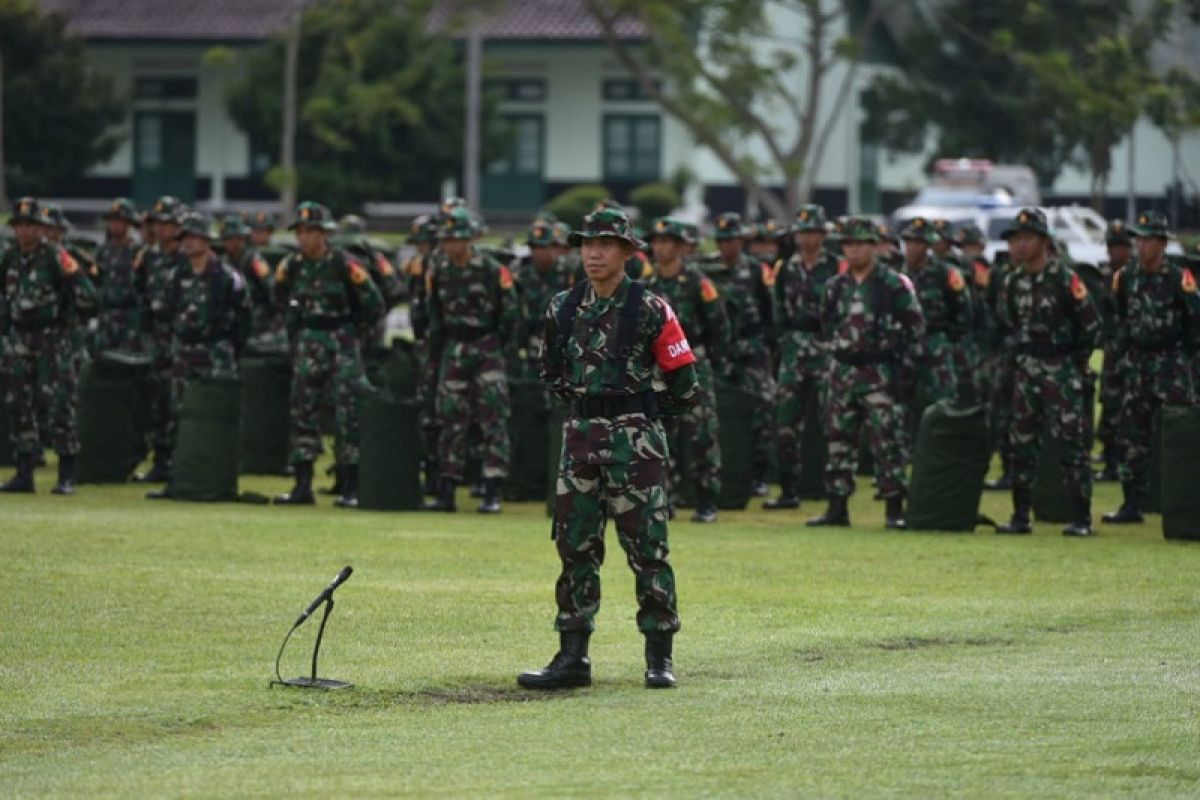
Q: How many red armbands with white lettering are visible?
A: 1